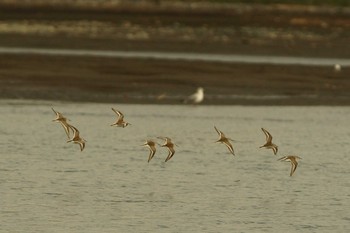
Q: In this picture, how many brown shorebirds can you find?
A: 8